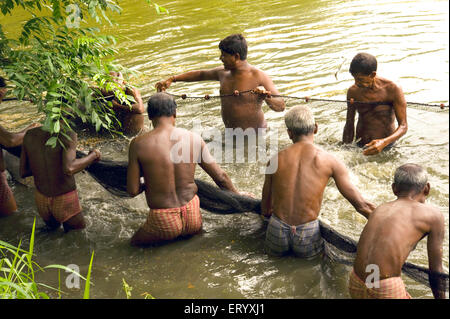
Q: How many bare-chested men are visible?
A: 8